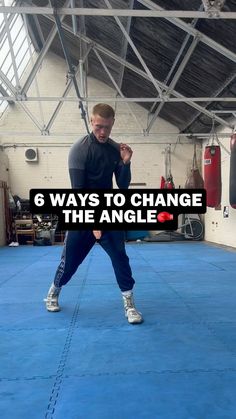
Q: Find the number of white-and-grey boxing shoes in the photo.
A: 2